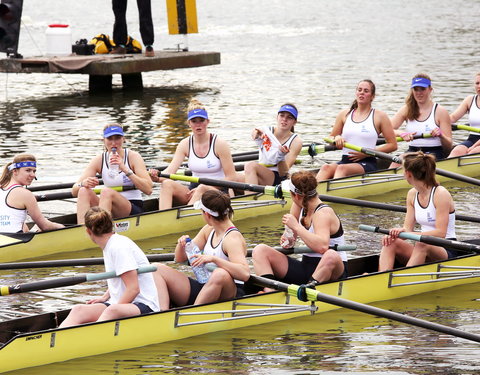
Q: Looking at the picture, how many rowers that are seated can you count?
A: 11